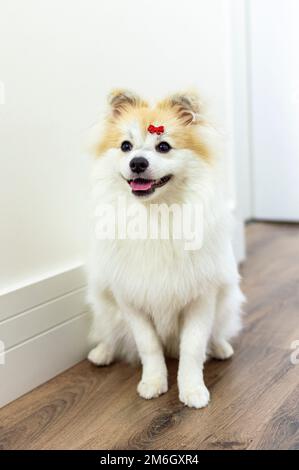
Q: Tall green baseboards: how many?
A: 0